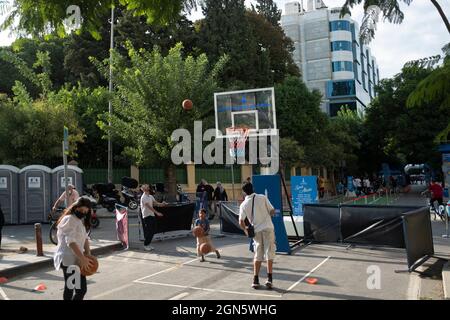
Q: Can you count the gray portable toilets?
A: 3